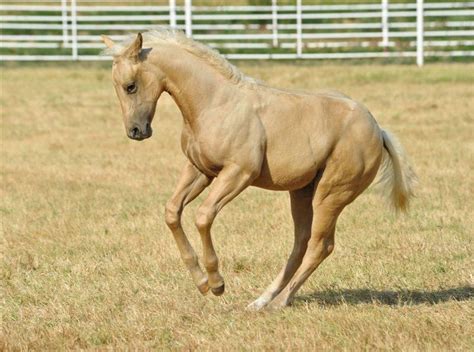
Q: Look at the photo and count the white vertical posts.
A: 8